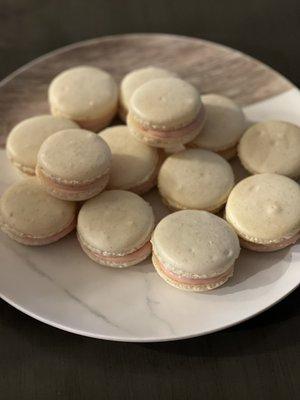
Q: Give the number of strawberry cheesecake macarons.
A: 13